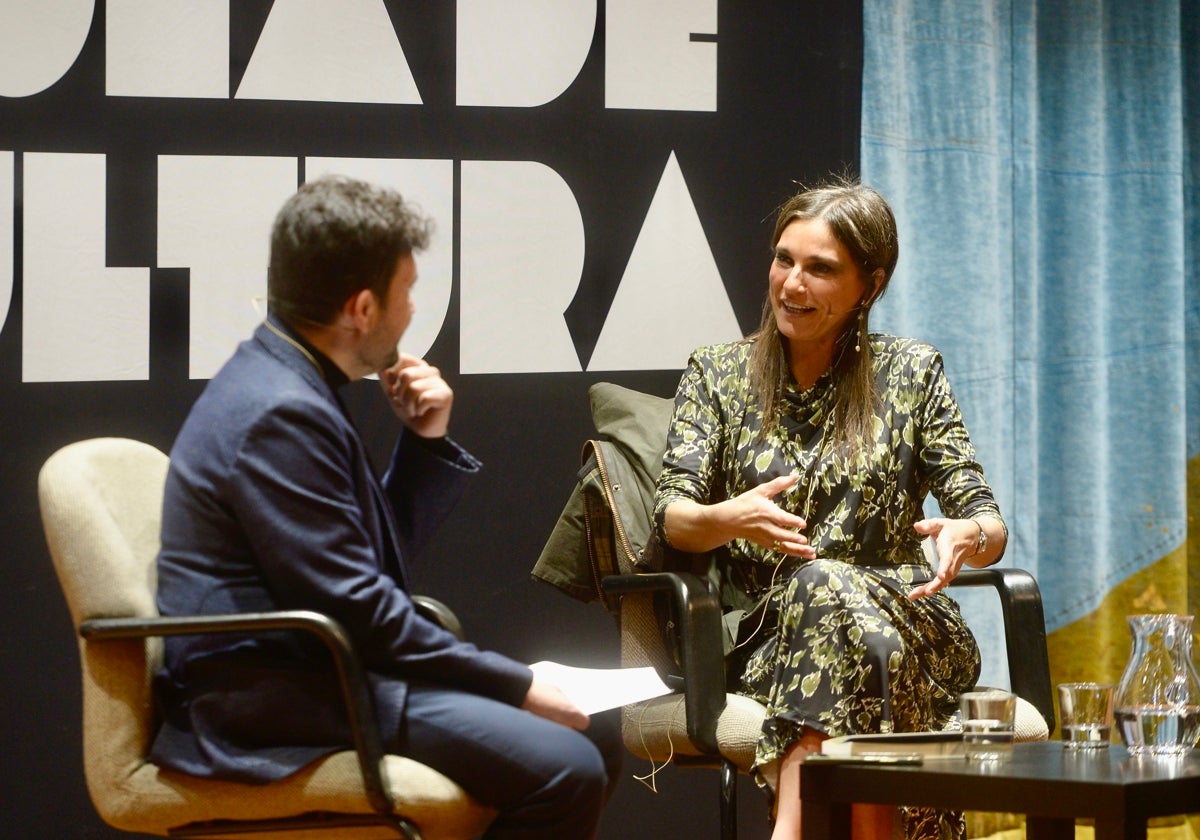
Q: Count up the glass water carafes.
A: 1